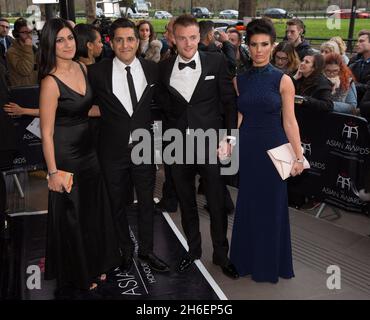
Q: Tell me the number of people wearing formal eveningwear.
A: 4